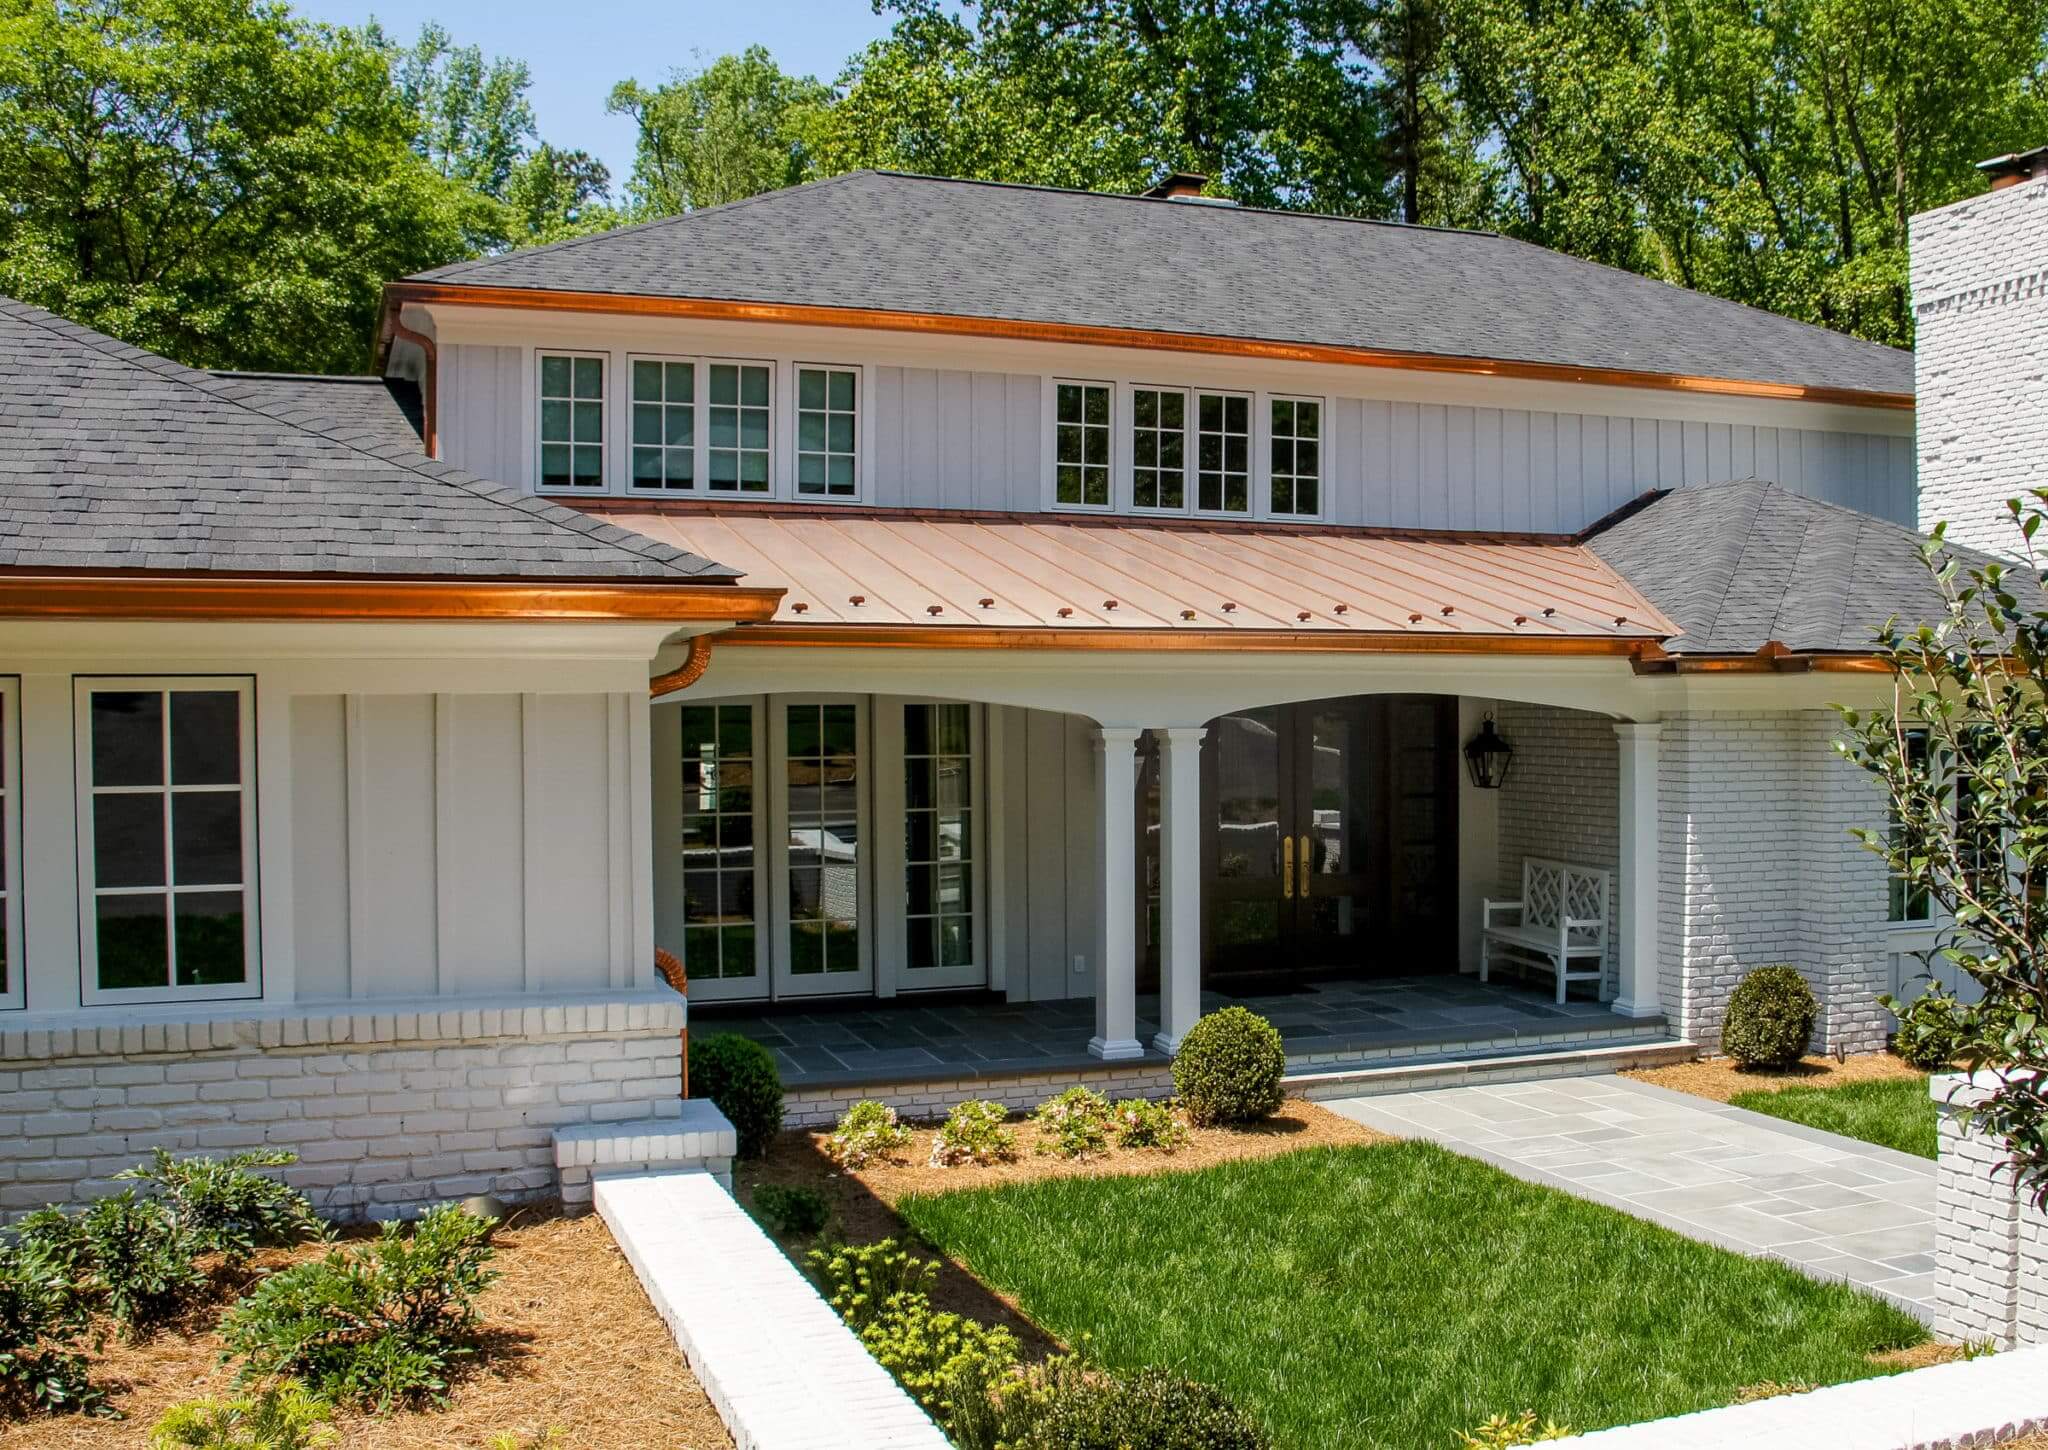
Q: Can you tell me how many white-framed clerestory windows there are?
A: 8